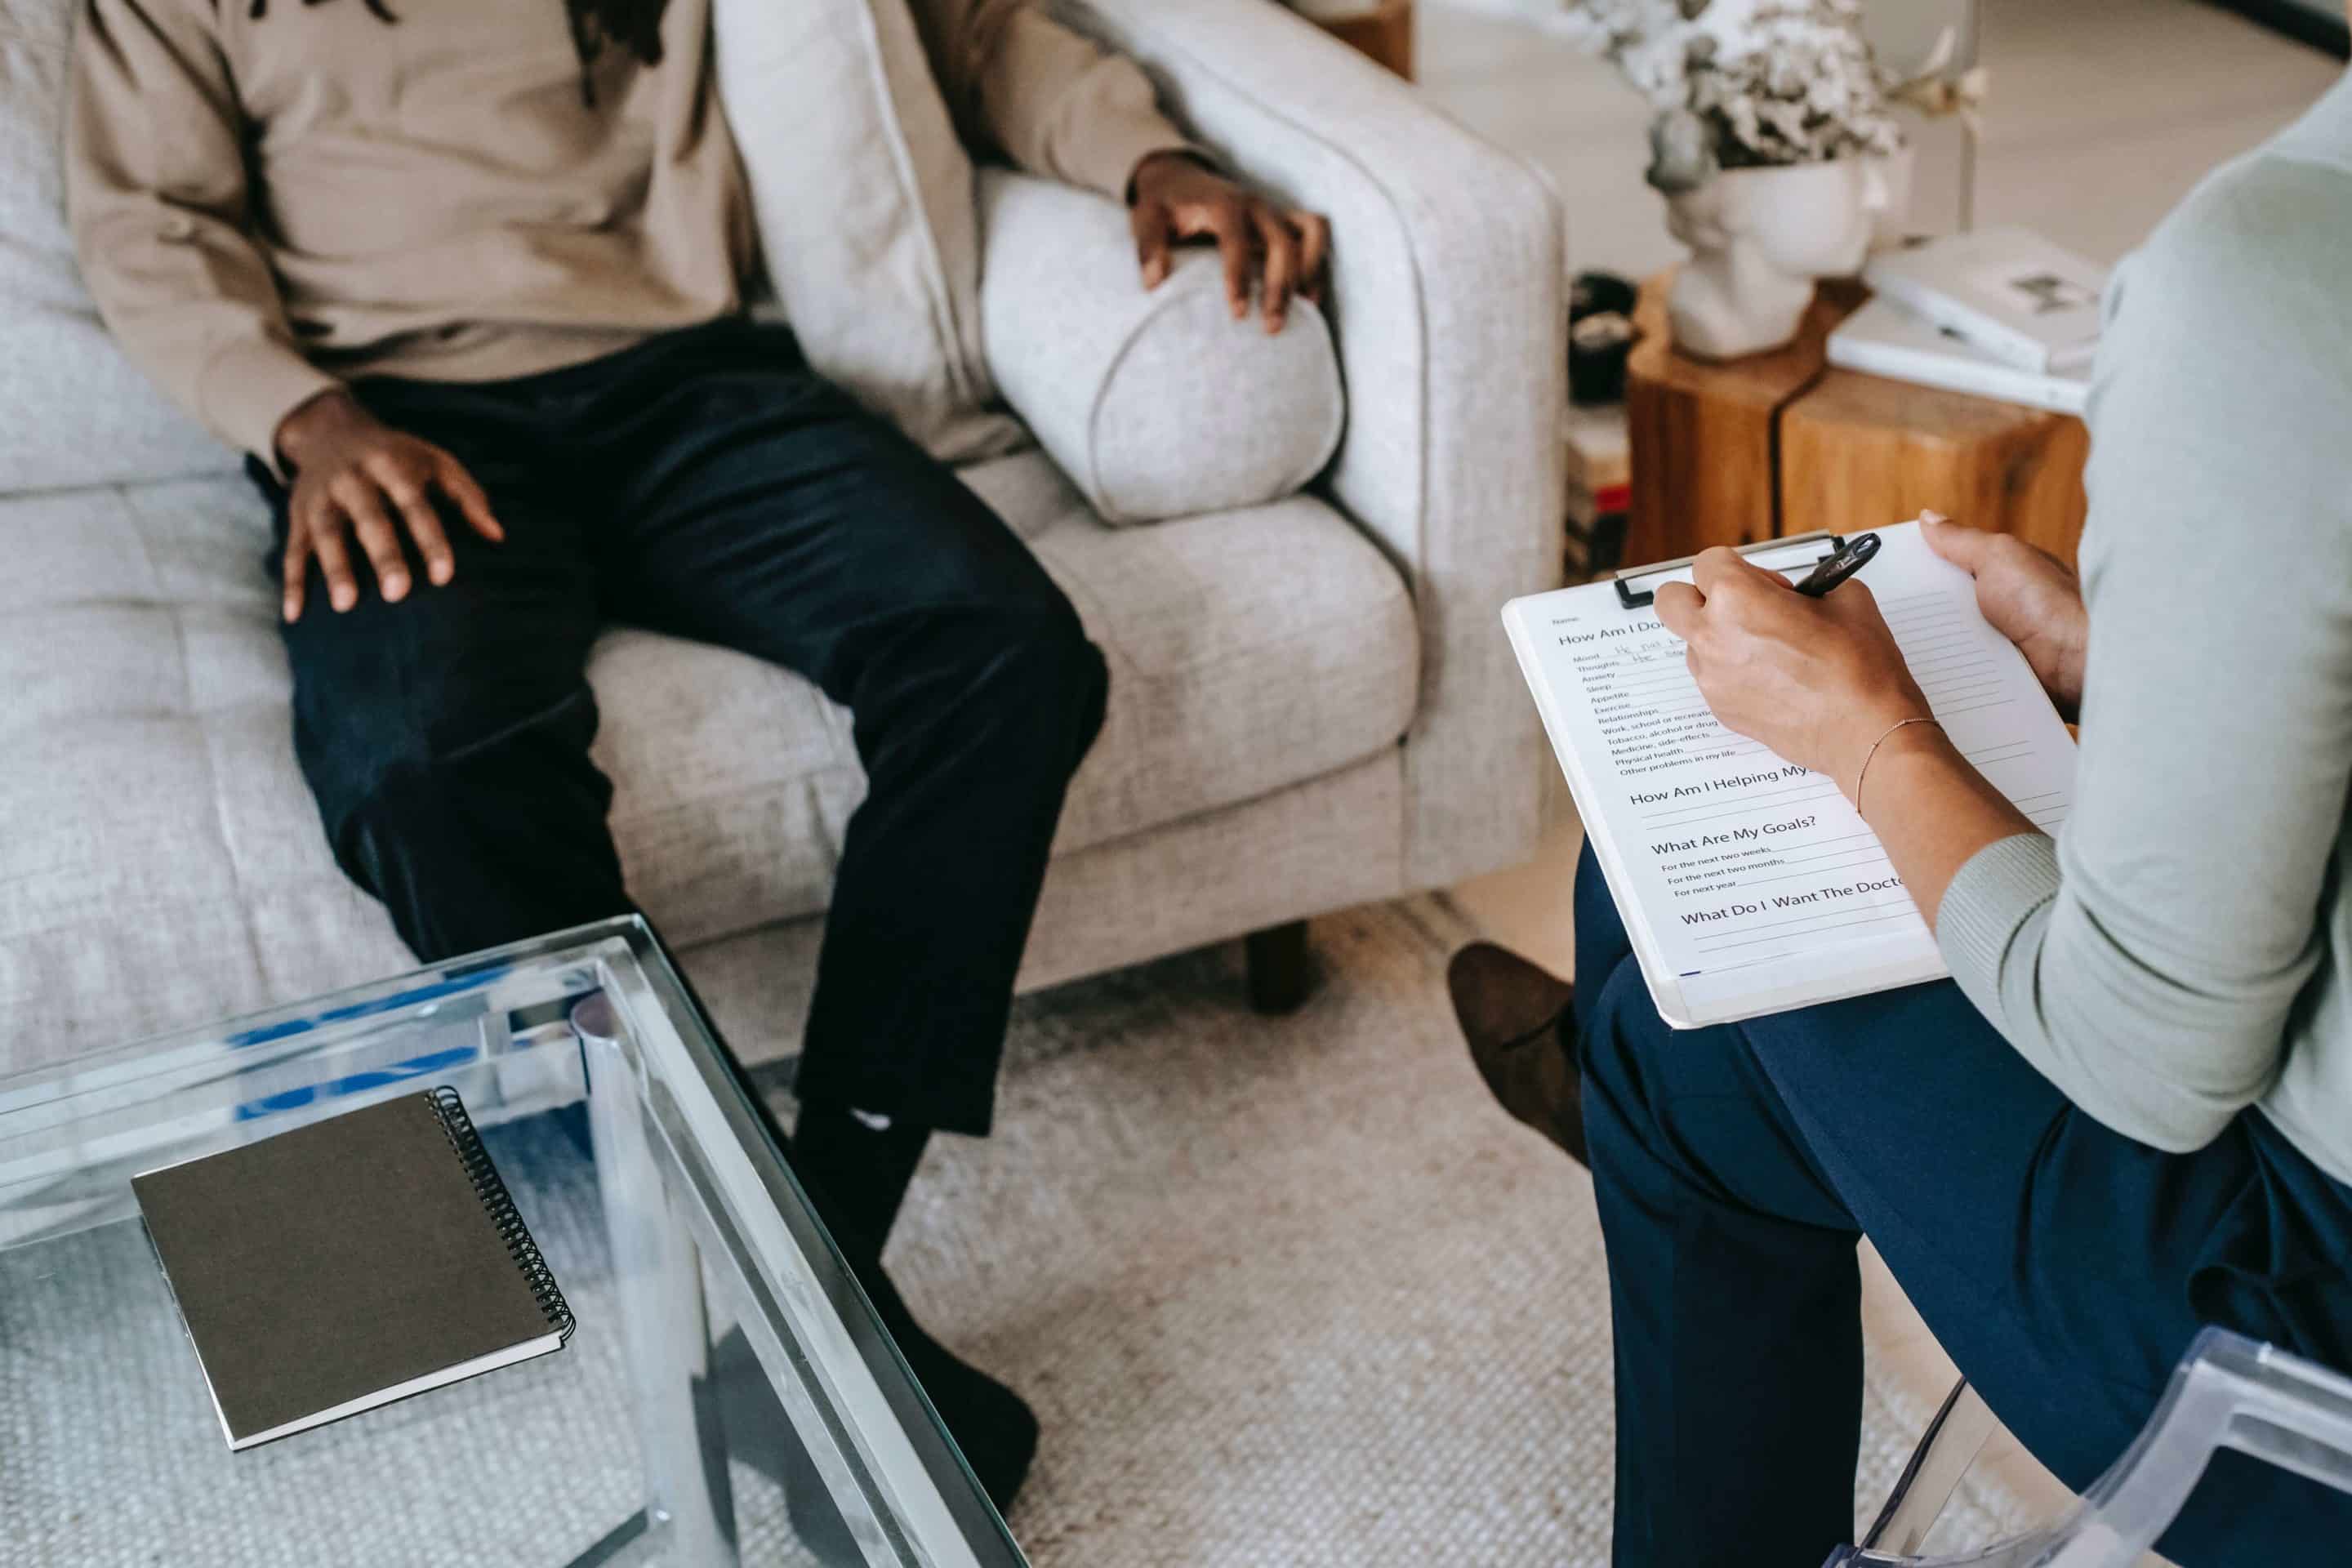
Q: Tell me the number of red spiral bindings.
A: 0